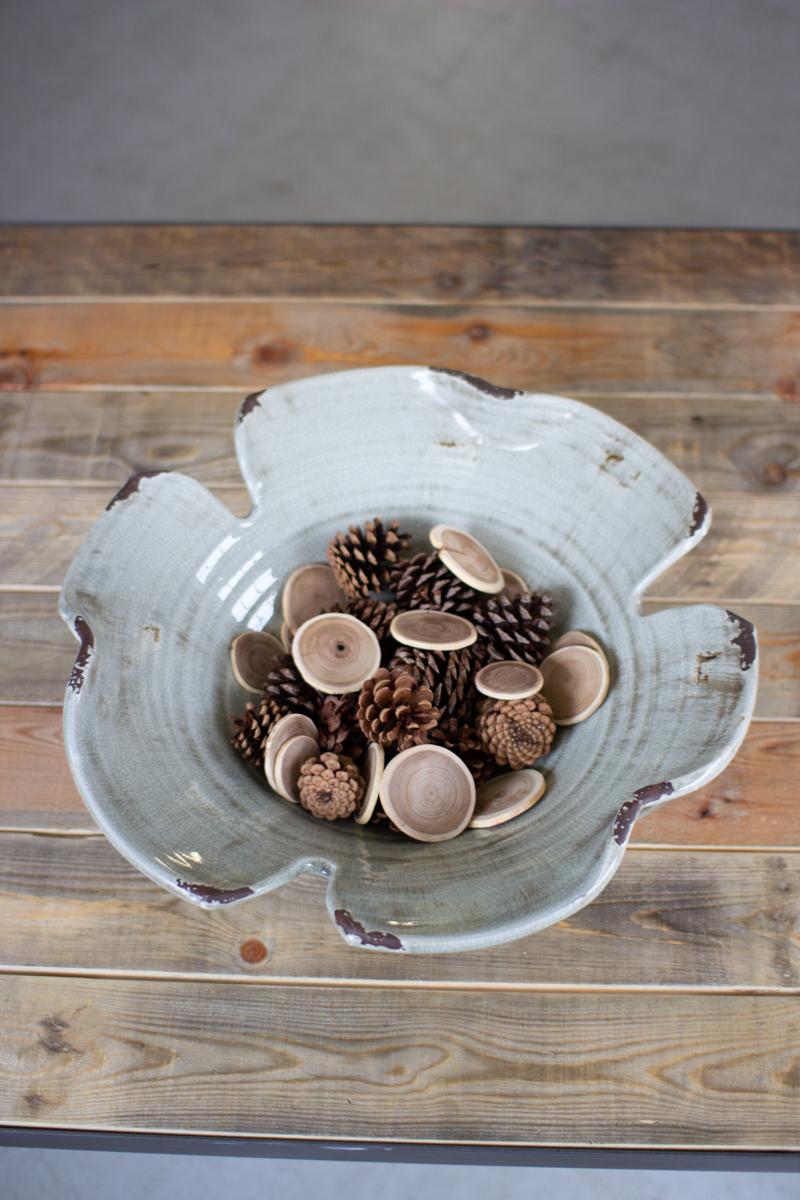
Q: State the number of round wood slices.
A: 15